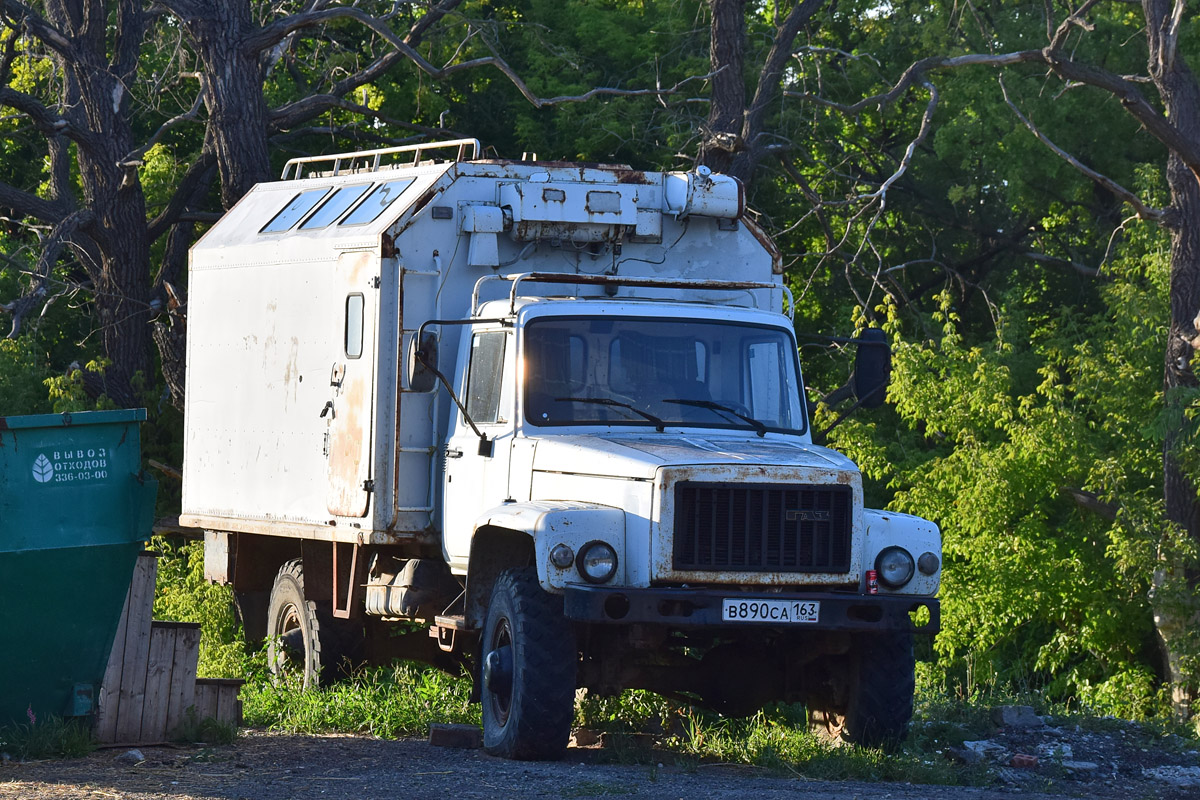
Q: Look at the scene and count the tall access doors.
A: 1